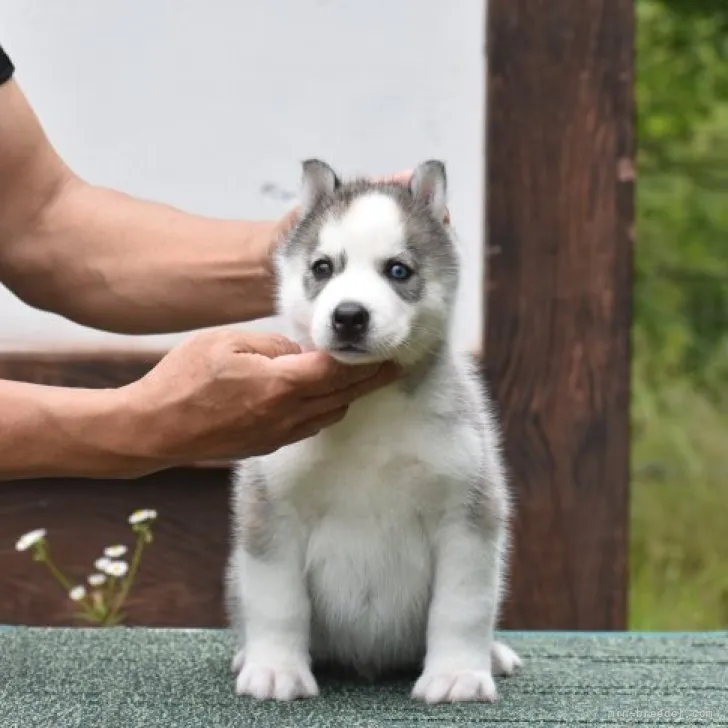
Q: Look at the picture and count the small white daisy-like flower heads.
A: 7